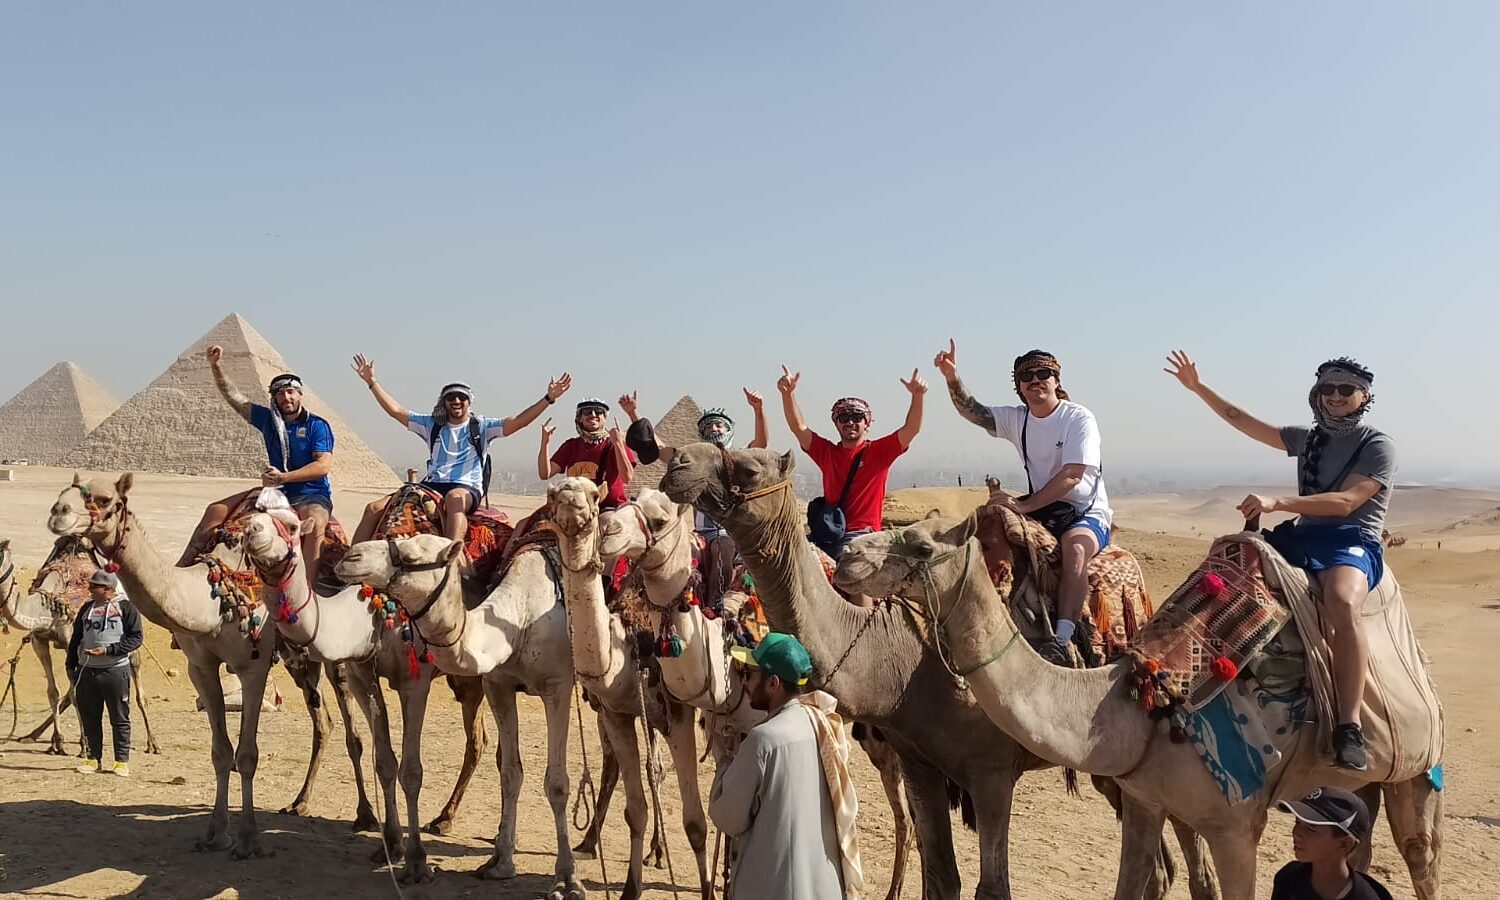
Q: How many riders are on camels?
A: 7